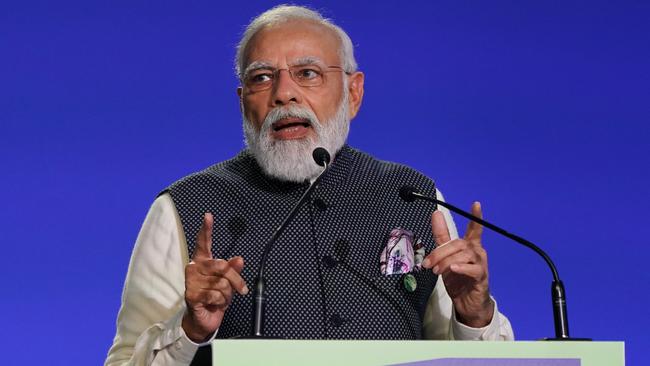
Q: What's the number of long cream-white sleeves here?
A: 2